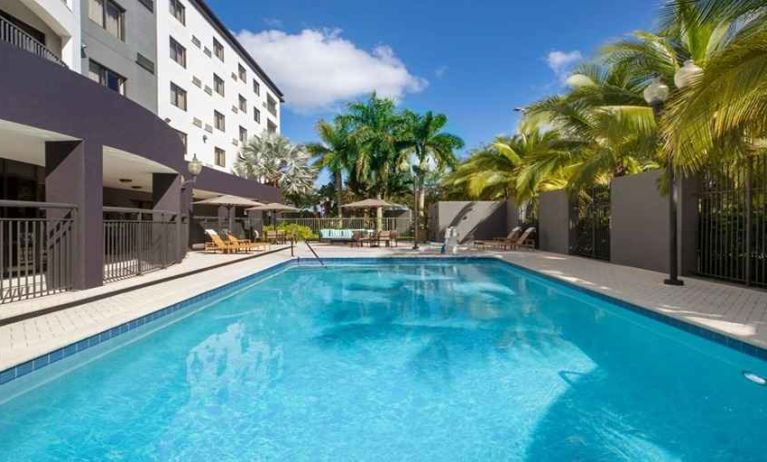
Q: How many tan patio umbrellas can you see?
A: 3